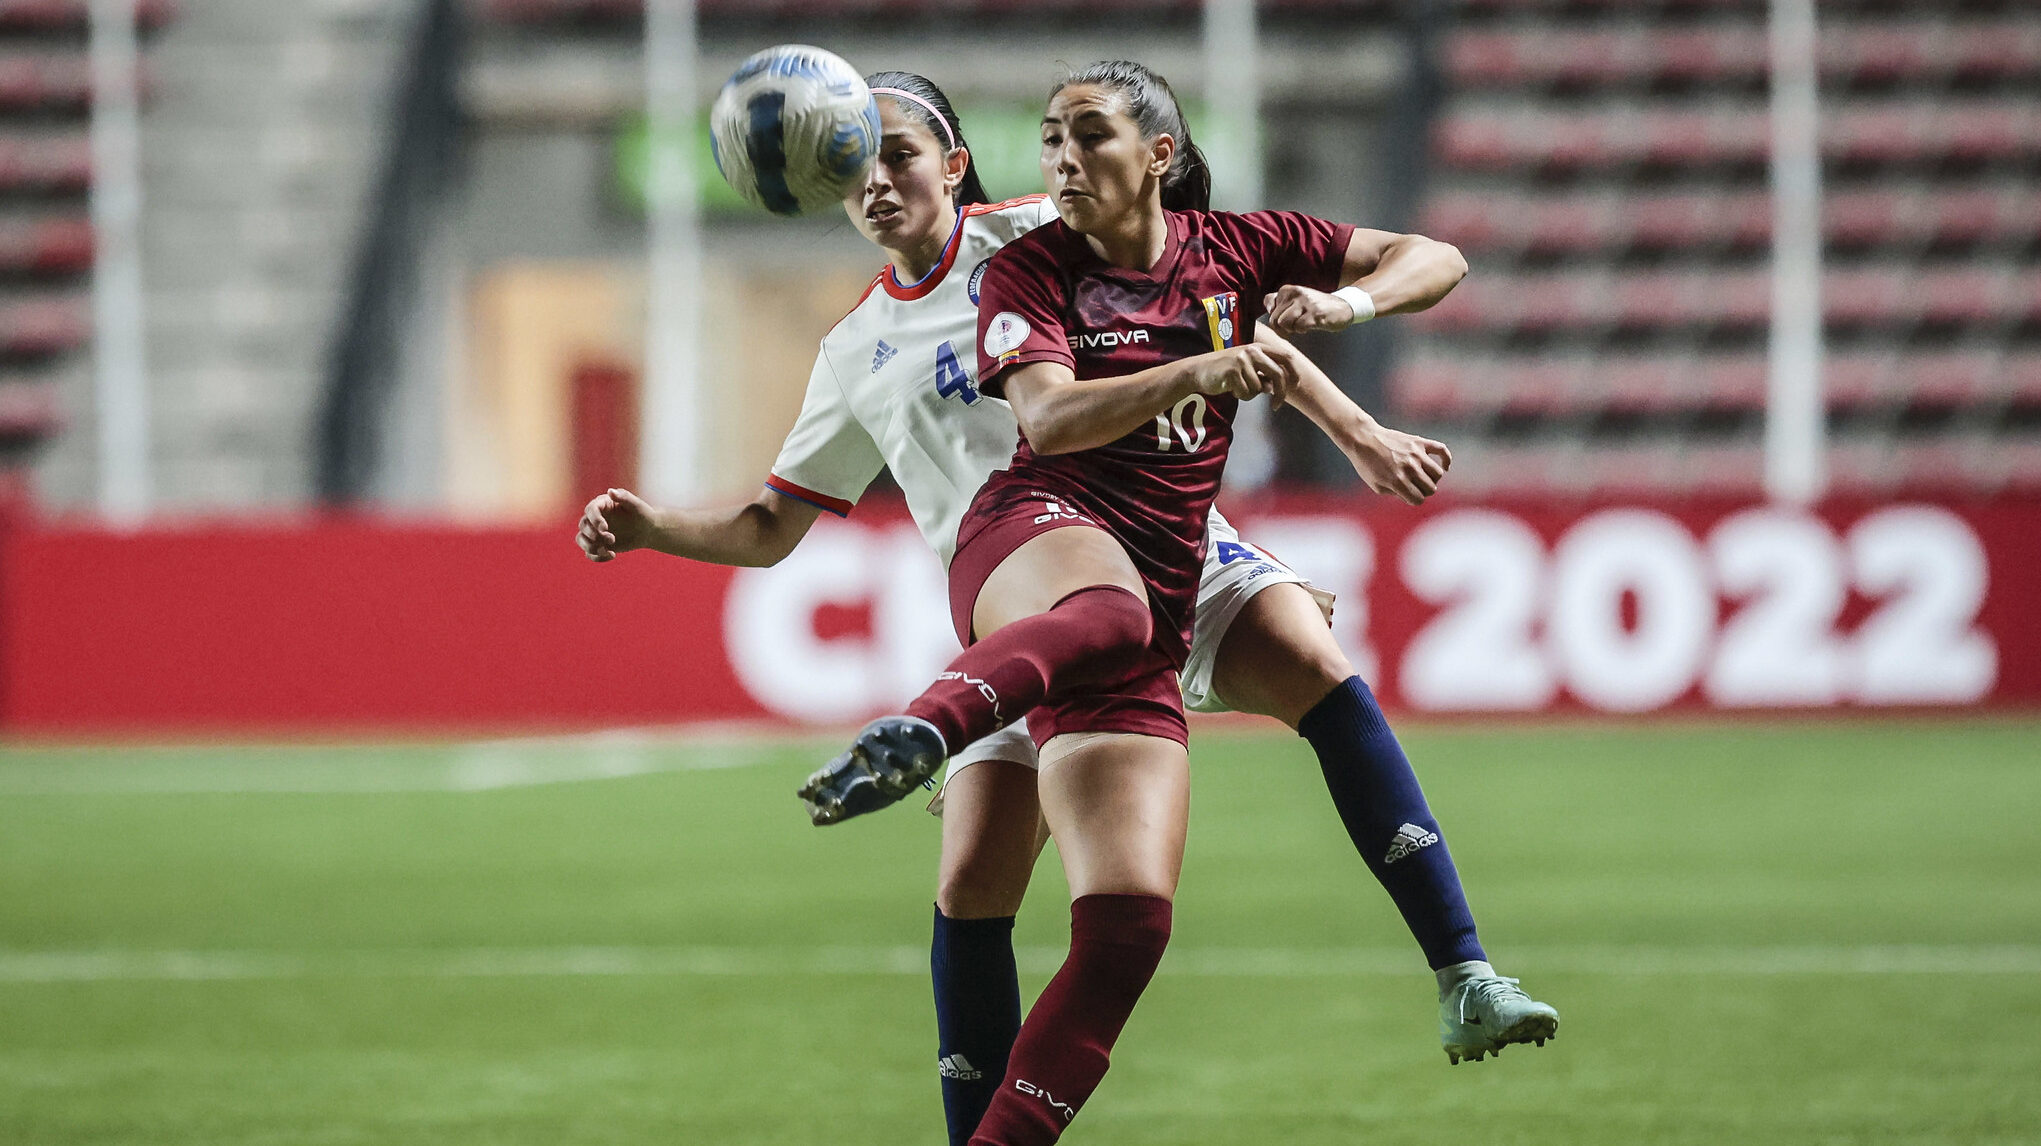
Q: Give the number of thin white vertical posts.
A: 4